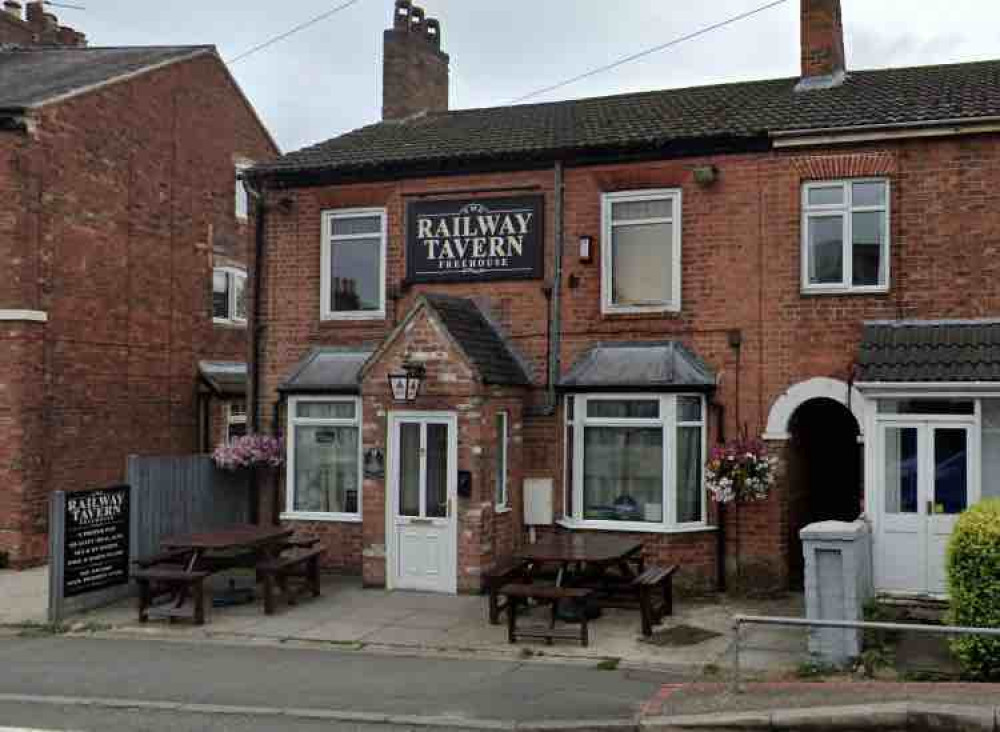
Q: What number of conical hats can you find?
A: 0